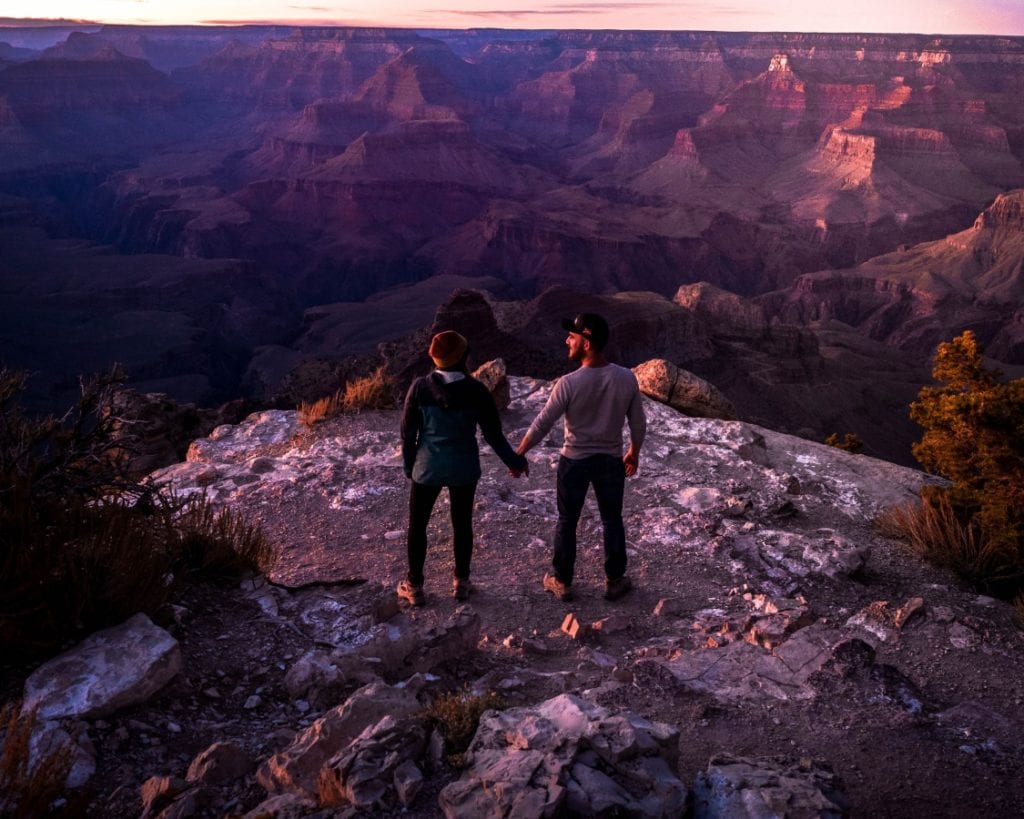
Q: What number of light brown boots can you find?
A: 4